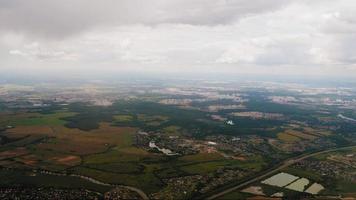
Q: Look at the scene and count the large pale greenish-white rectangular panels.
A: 3